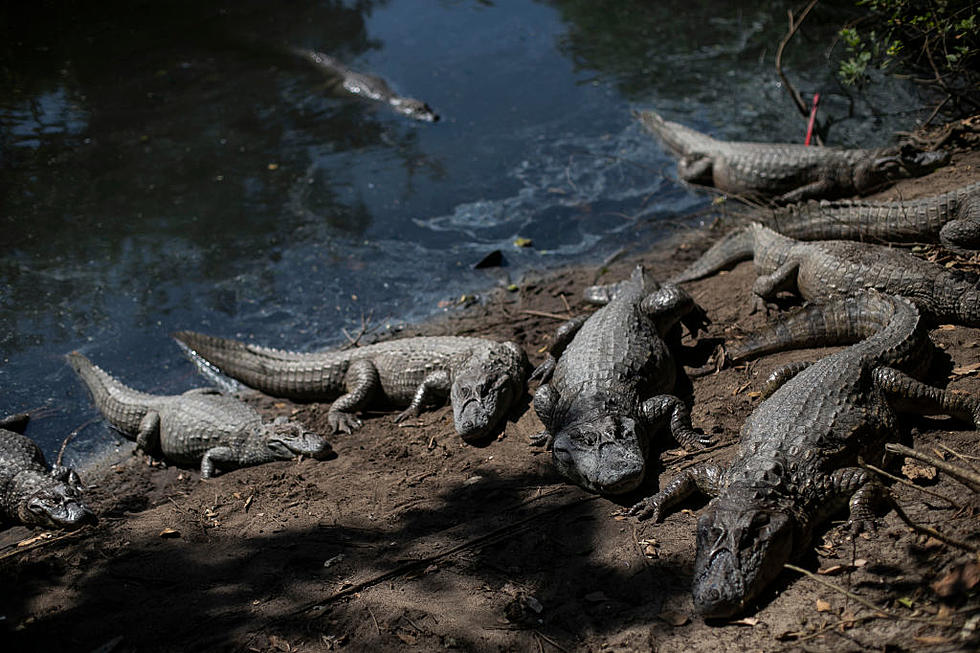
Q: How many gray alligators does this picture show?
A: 9